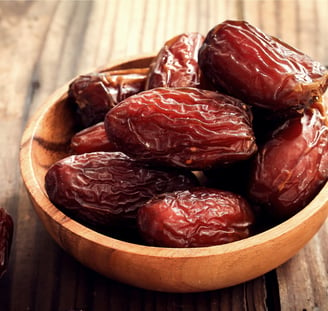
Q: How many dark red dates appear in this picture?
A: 9